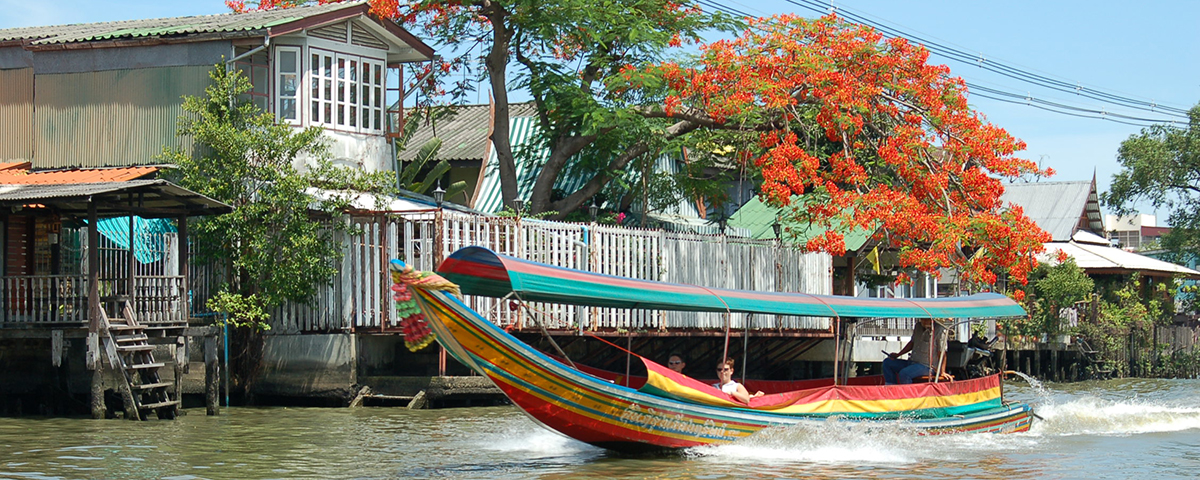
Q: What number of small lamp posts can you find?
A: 5